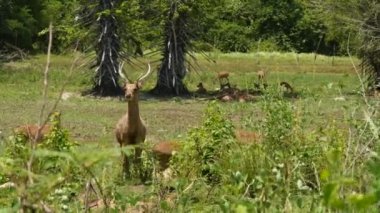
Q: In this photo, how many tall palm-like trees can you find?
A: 2